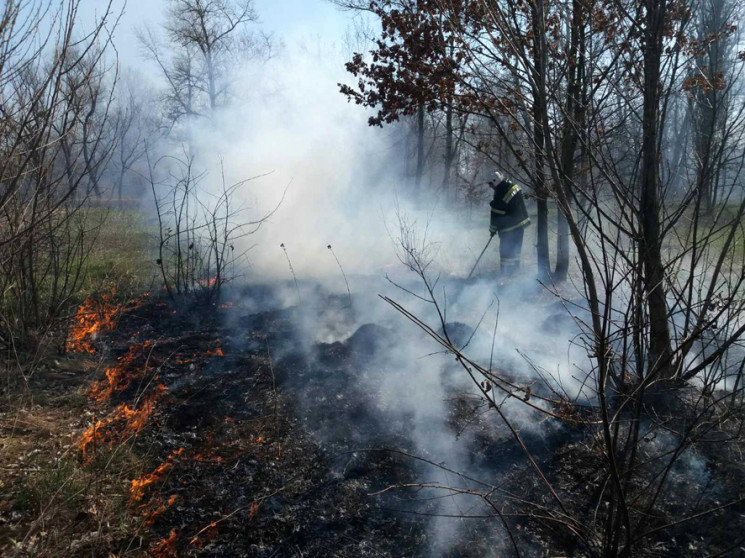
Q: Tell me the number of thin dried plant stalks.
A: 2